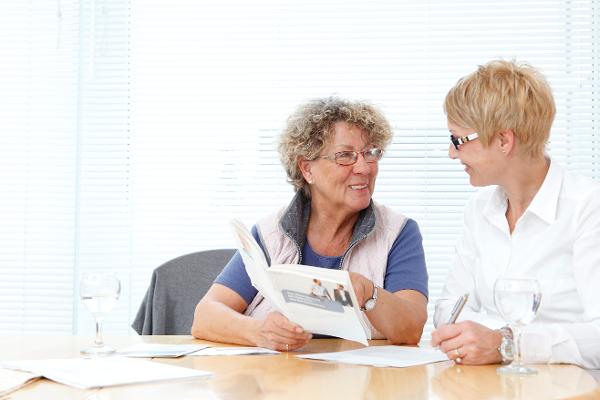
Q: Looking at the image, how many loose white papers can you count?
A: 5